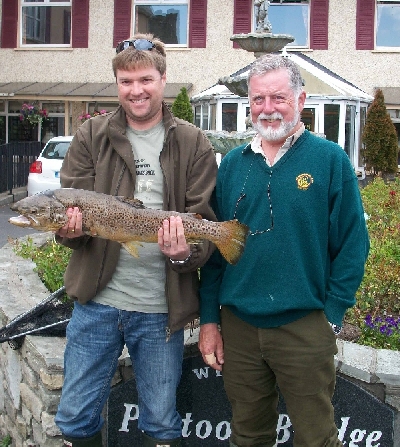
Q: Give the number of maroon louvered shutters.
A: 7